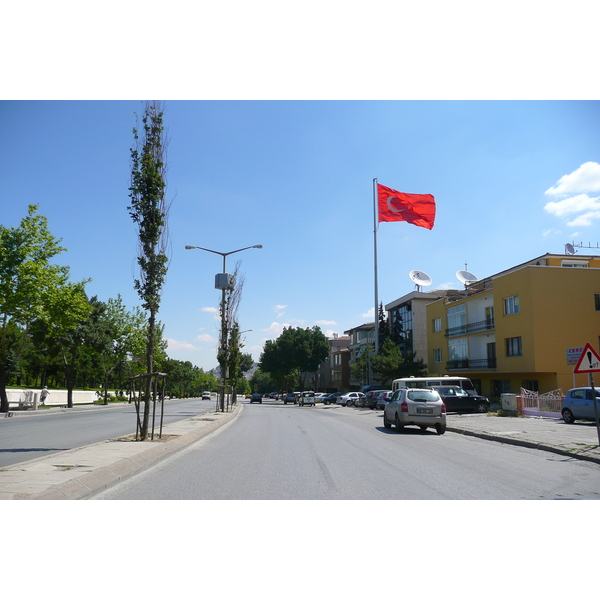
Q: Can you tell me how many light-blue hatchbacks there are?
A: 1